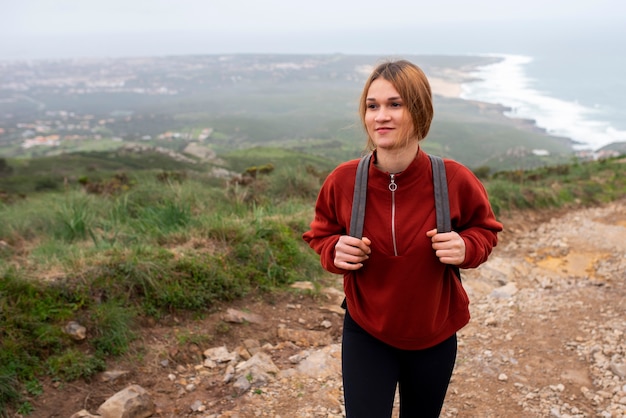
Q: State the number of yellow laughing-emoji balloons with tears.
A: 0